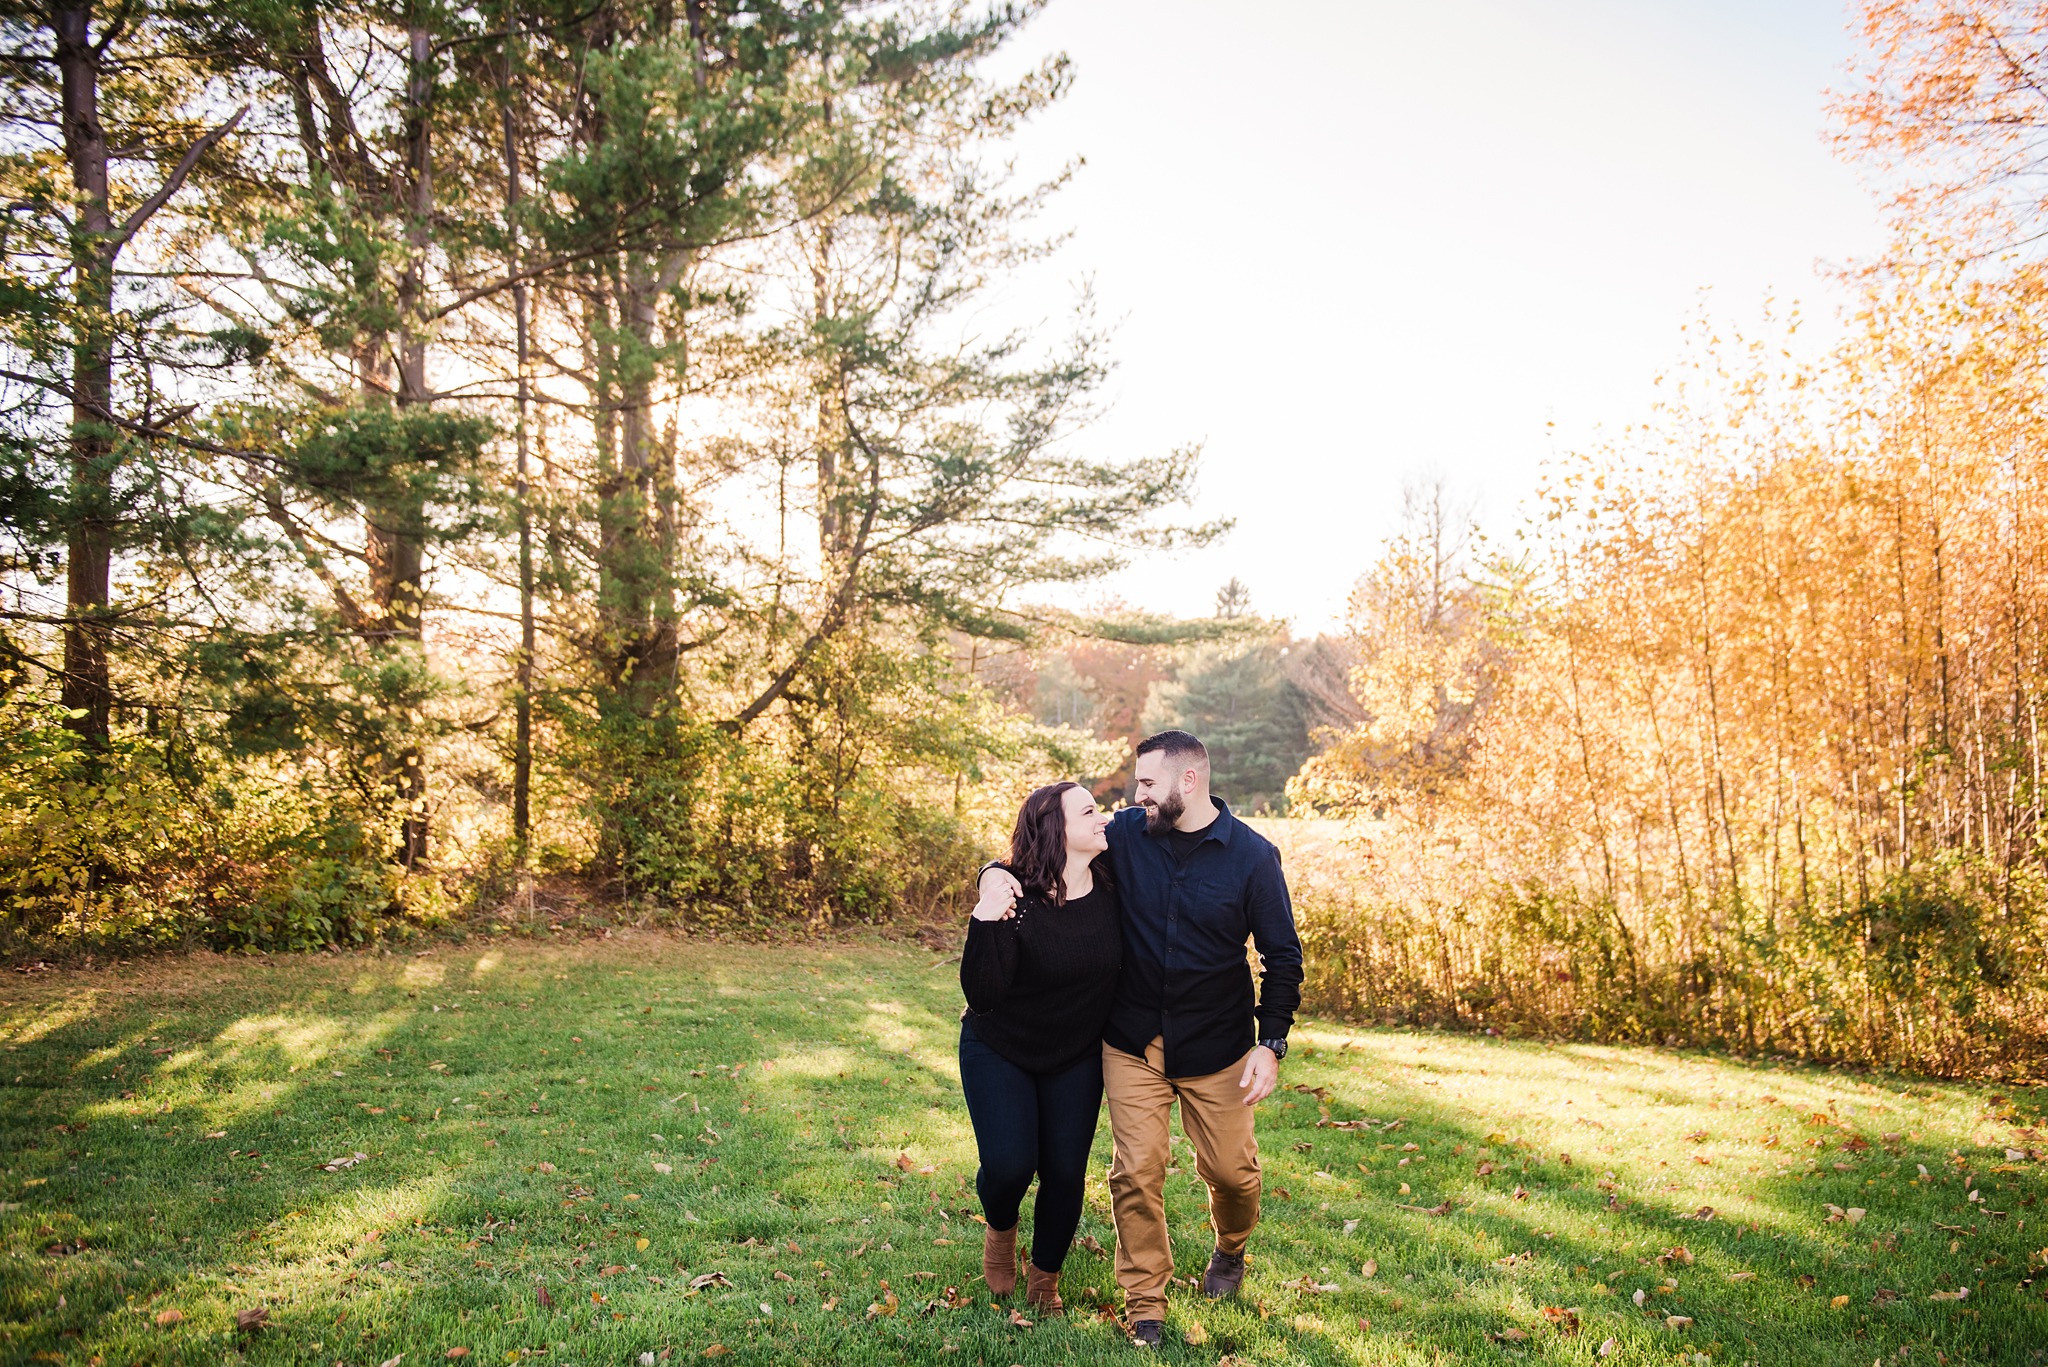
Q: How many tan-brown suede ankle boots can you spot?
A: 2